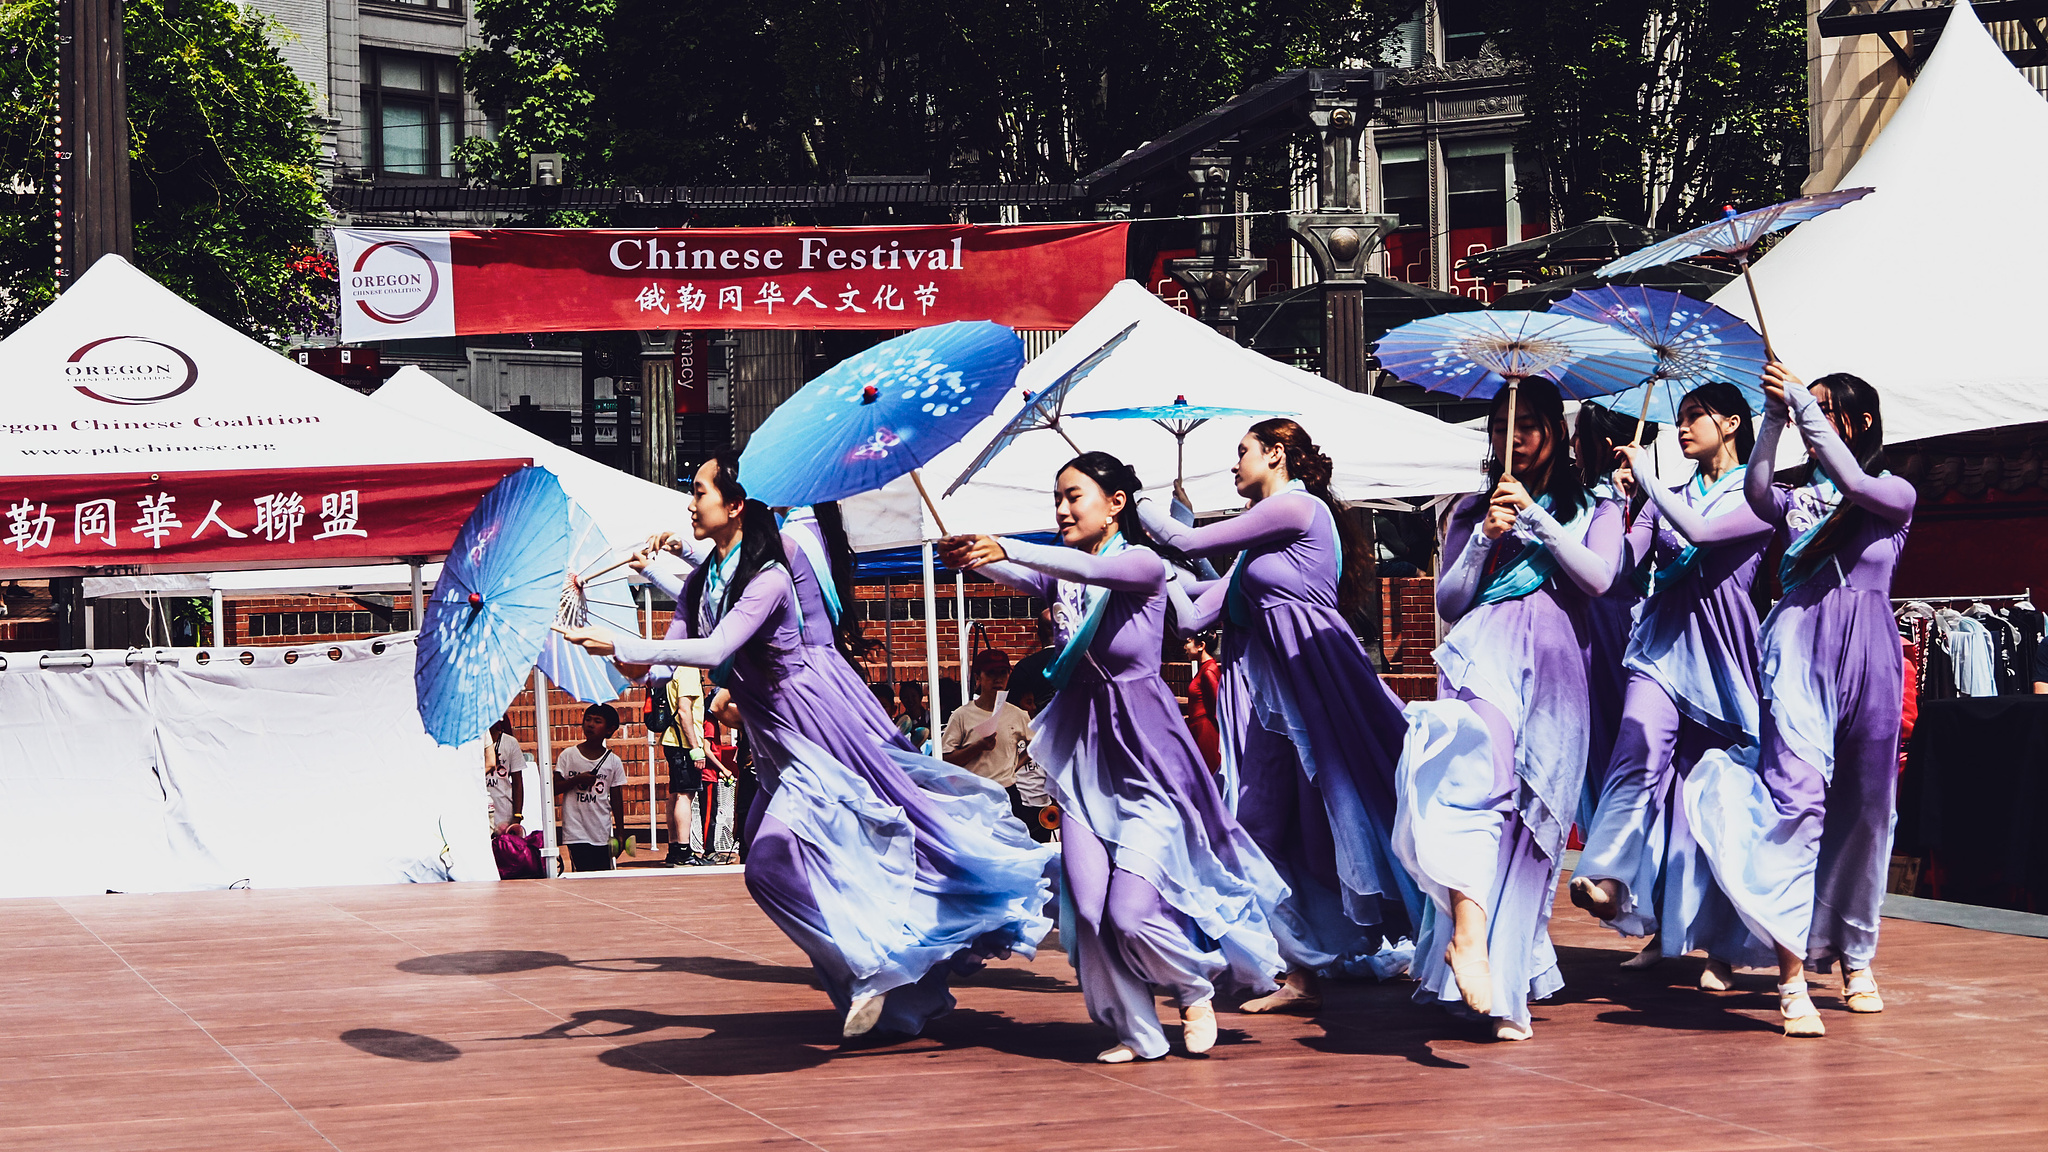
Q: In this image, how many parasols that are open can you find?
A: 8